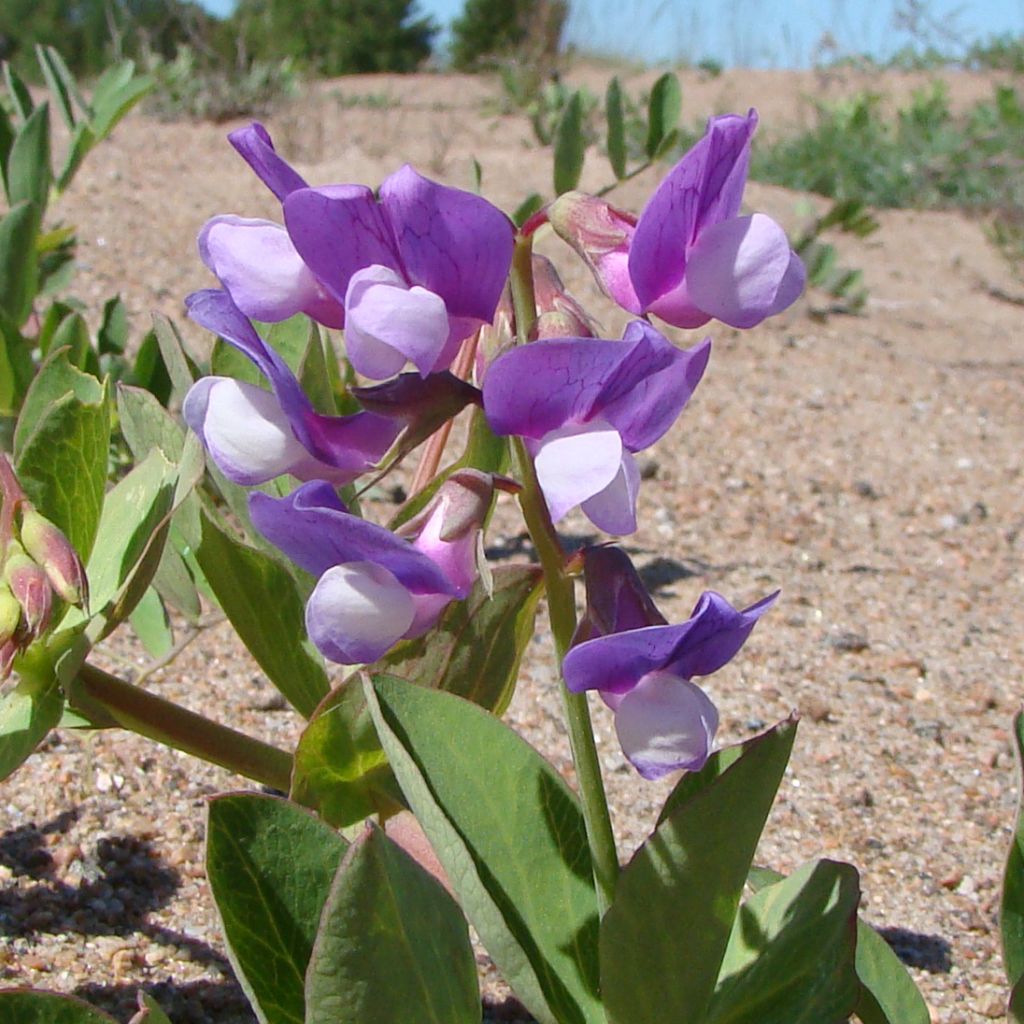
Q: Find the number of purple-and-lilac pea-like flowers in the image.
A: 7